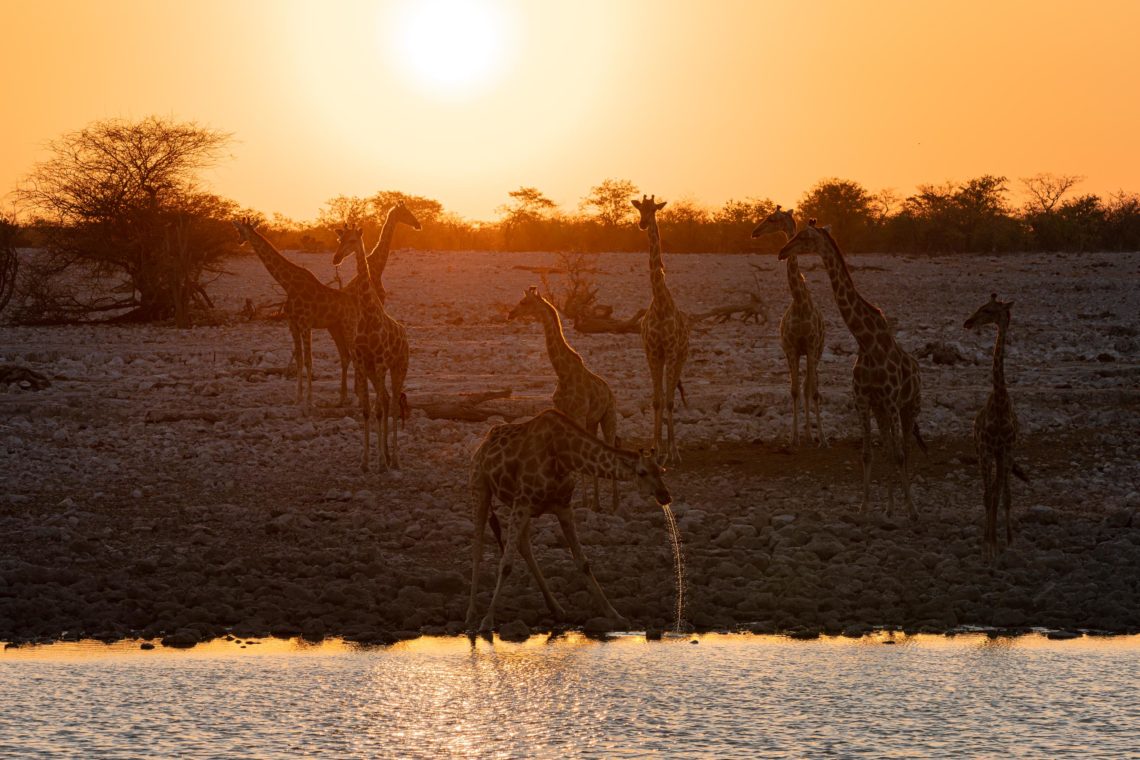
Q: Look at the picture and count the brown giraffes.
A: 9